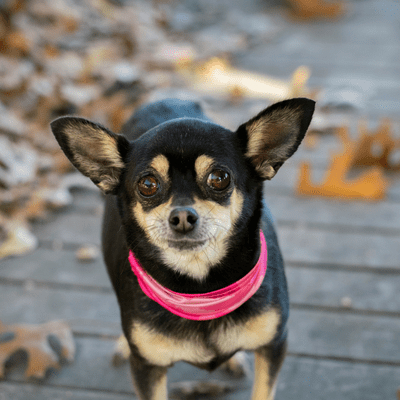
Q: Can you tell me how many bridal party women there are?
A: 0